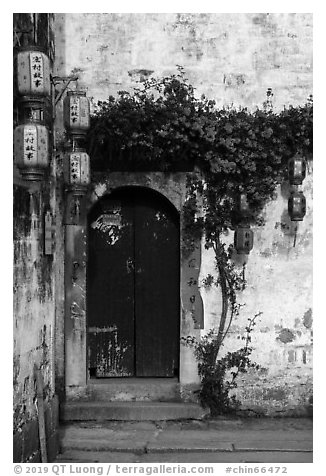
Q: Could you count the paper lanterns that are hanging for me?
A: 8